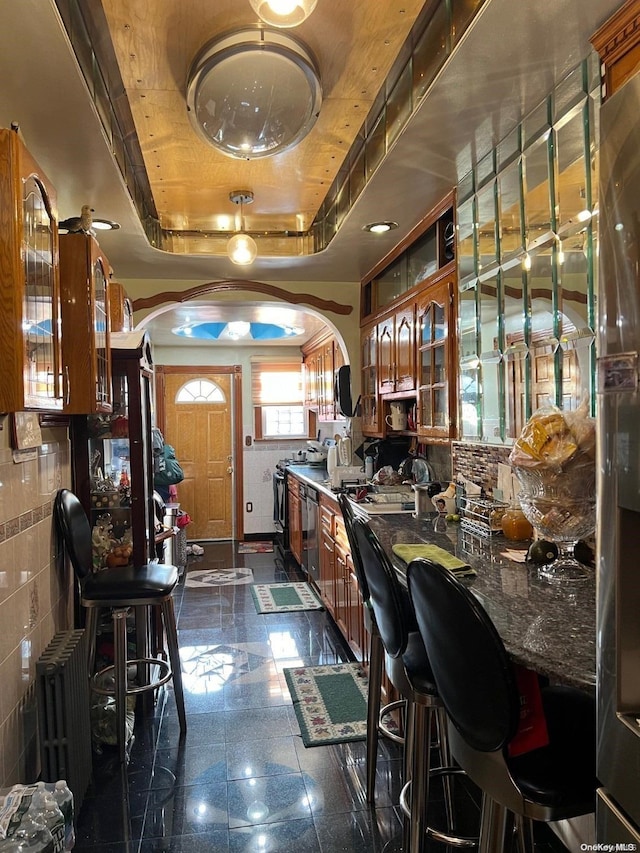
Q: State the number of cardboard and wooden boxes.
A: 0